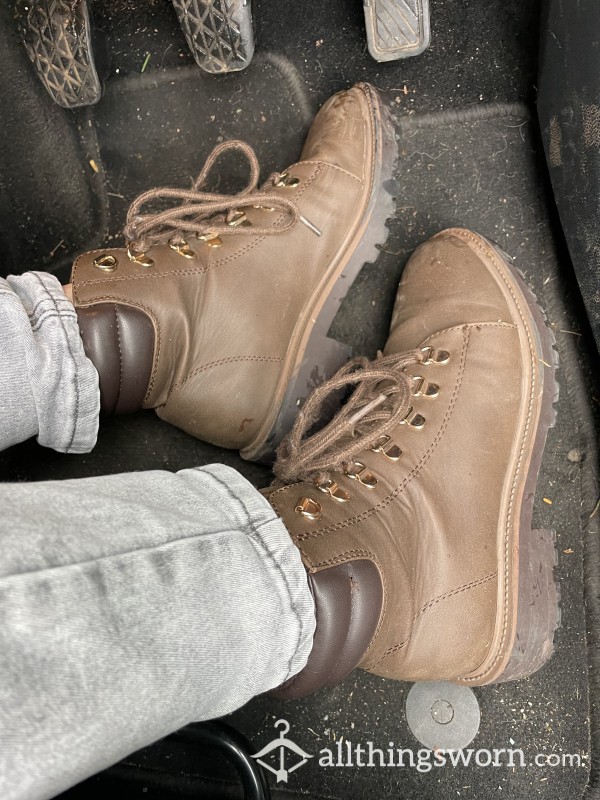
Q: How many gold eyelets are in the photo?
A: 14